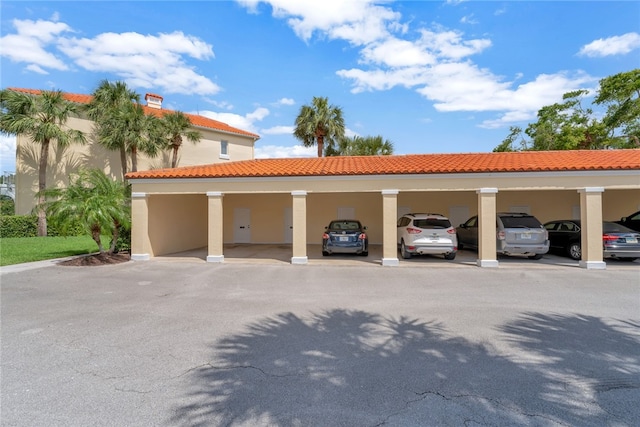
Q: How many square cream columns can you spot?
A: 6